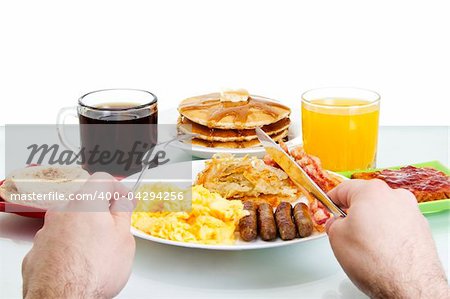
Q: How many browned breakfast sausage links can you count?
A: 4